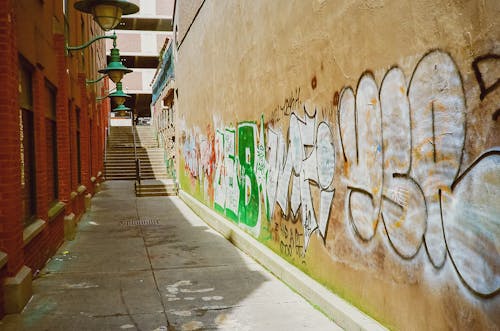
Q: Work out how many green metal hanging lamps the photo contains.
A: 4